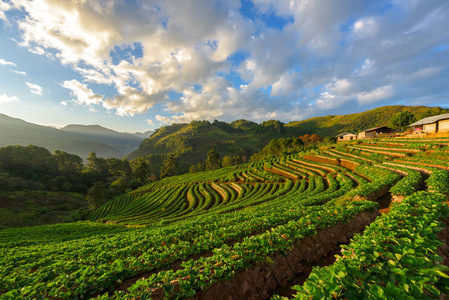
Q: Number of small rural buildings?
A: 3